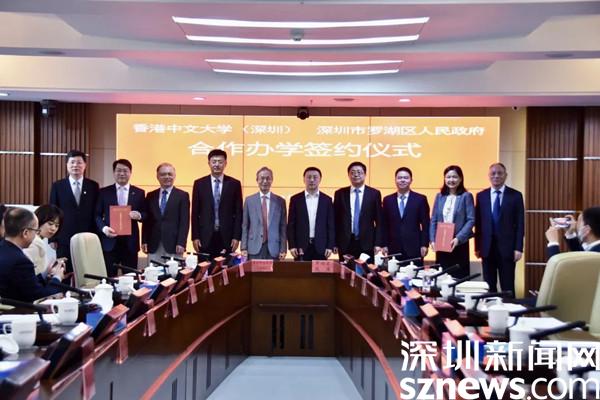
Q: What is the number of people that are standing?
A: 10